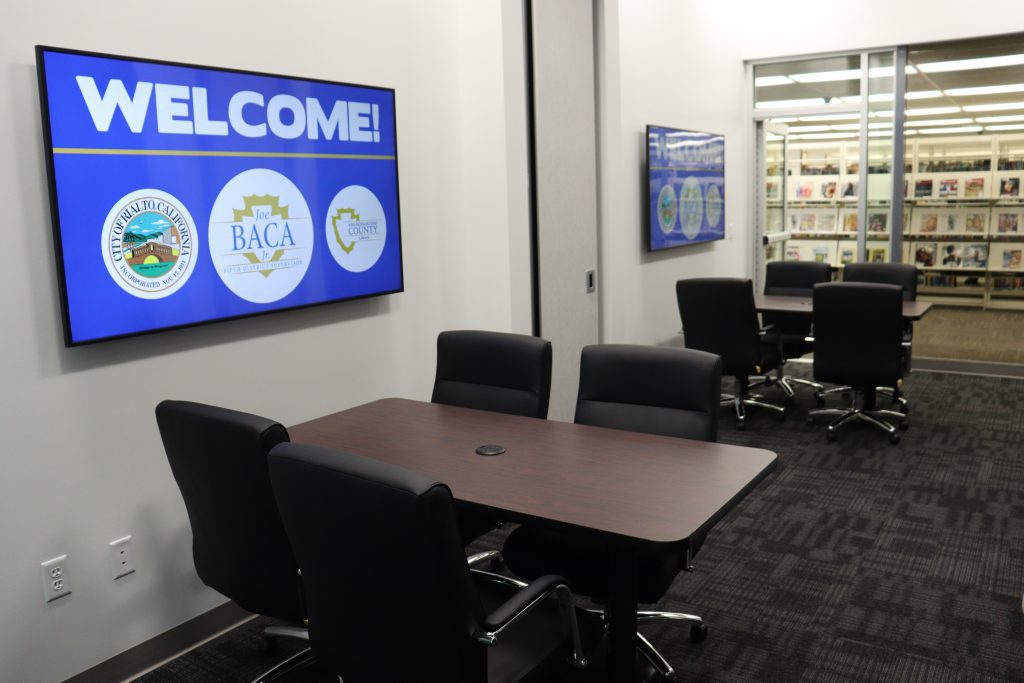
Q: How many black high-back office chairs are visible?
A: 8